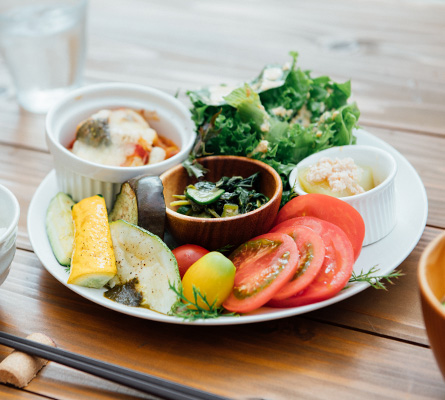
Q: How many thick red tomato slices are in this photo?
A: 4